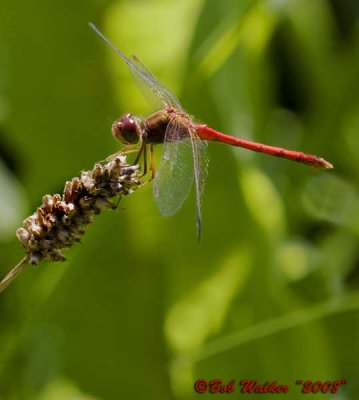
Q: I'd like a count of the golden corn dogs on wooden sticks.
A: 0